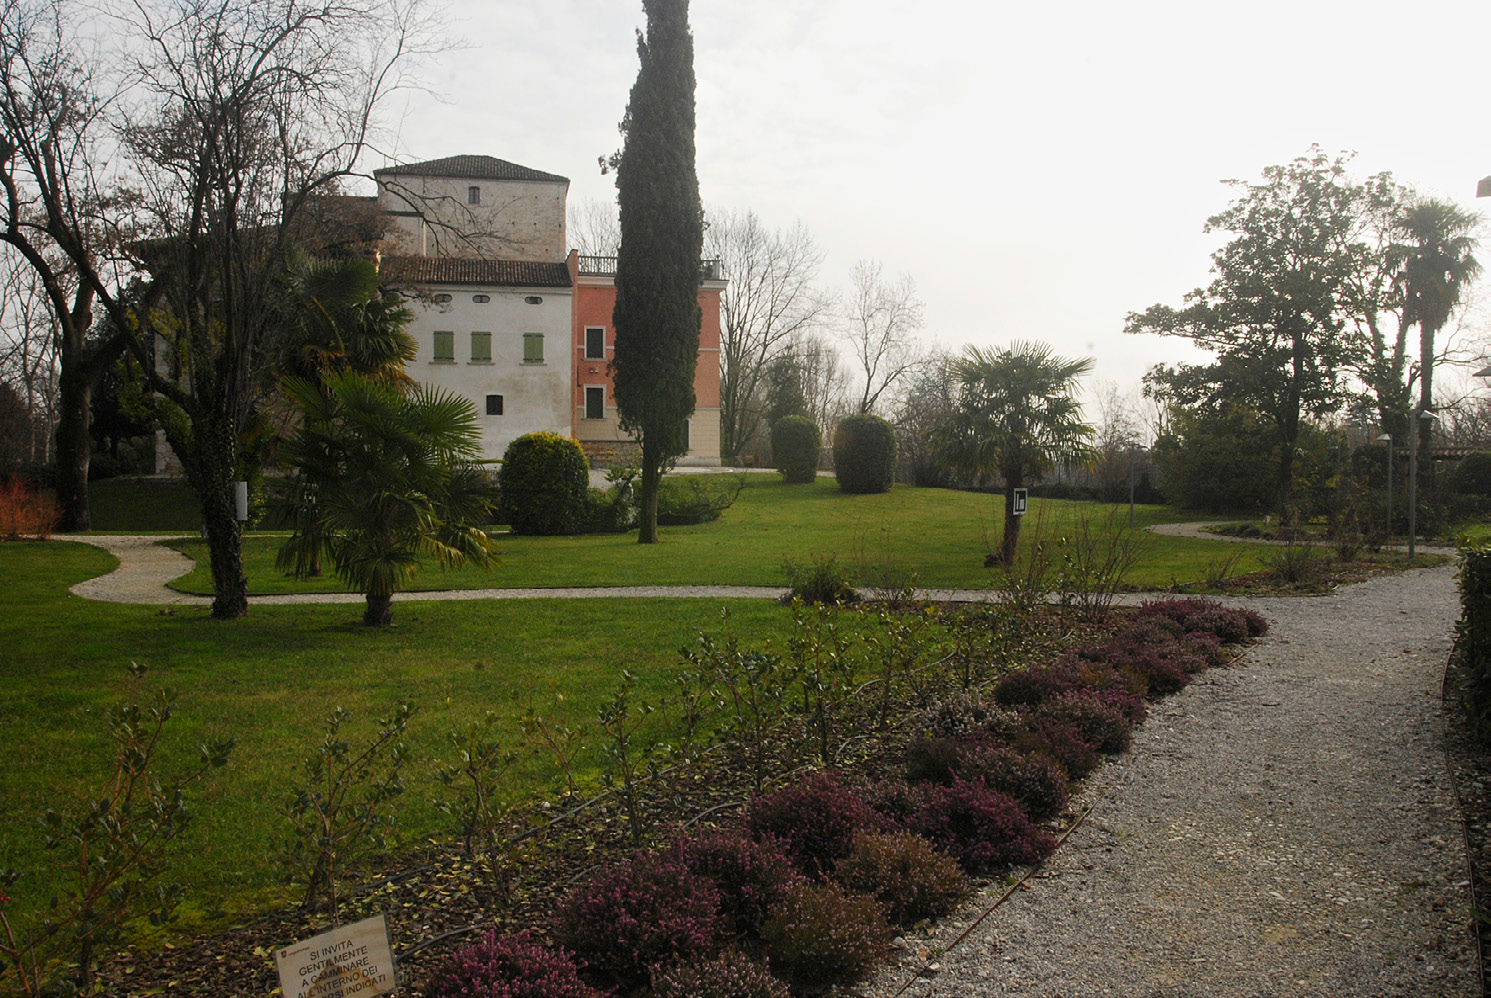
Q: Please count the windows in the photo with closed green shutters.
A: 3